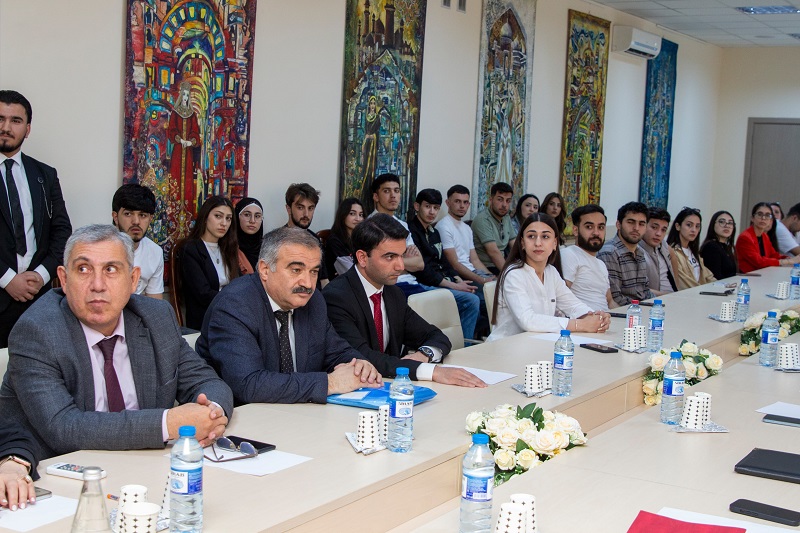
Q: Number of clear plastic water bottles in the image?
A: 10